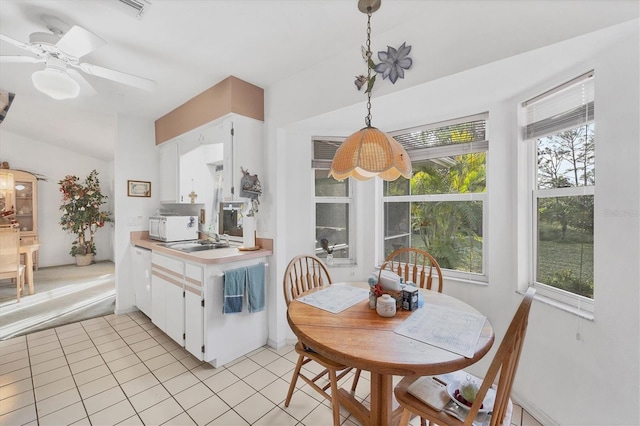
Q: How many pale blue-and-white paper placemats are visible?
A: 2